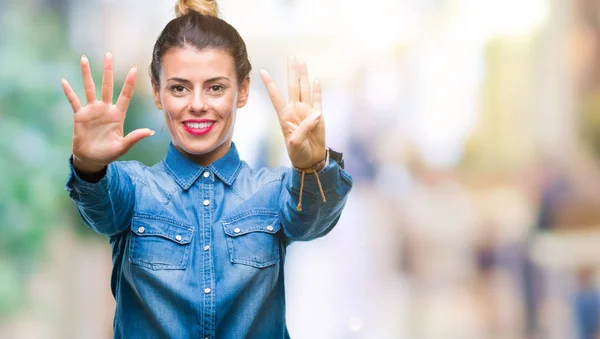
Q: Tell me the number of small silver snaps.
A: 8